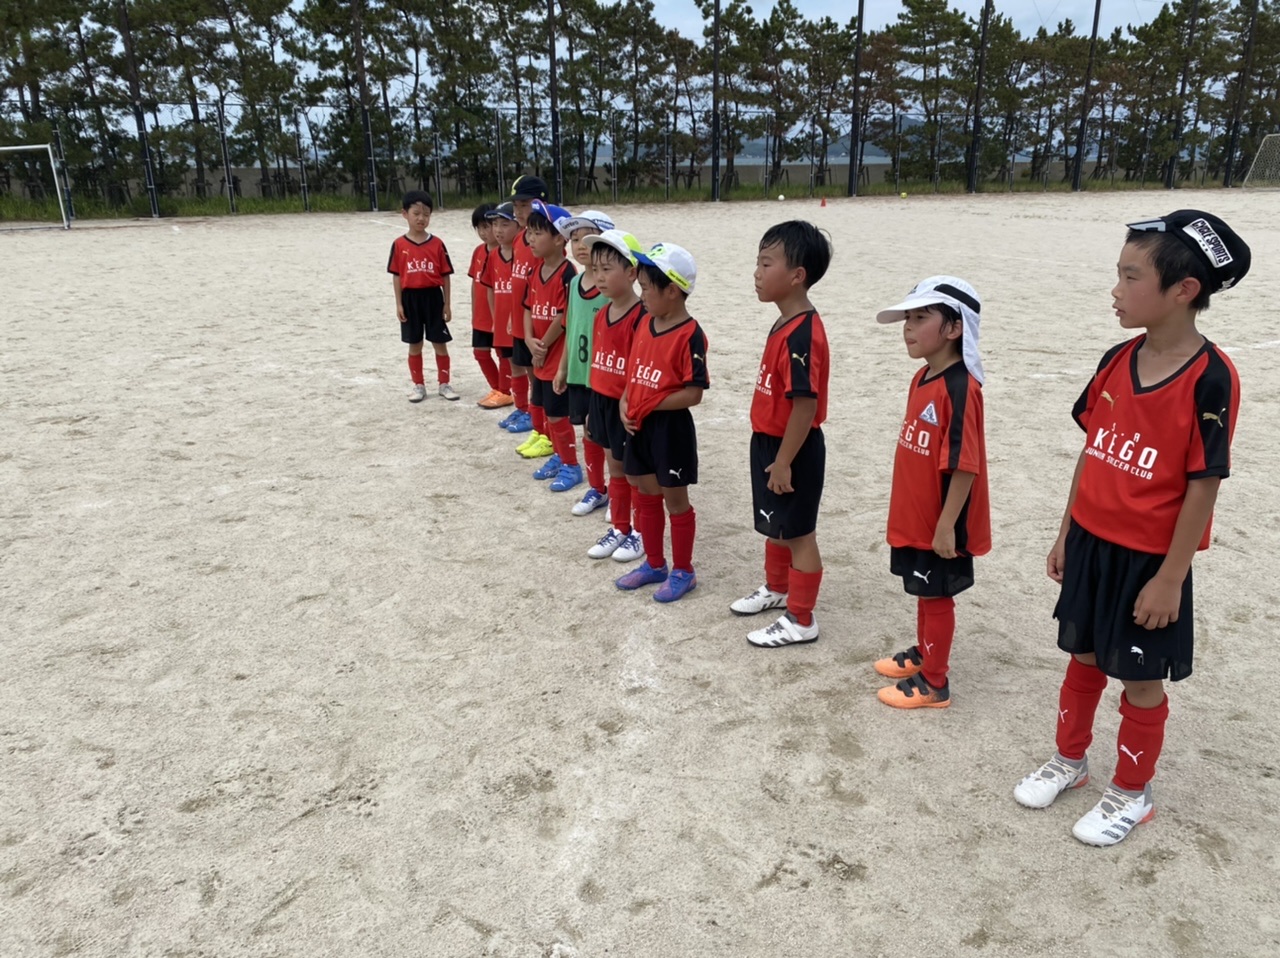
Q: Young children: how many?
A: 11